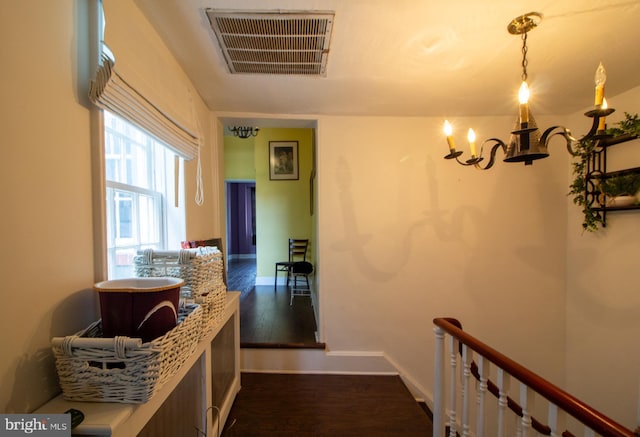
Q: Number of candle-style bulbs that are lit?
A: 4